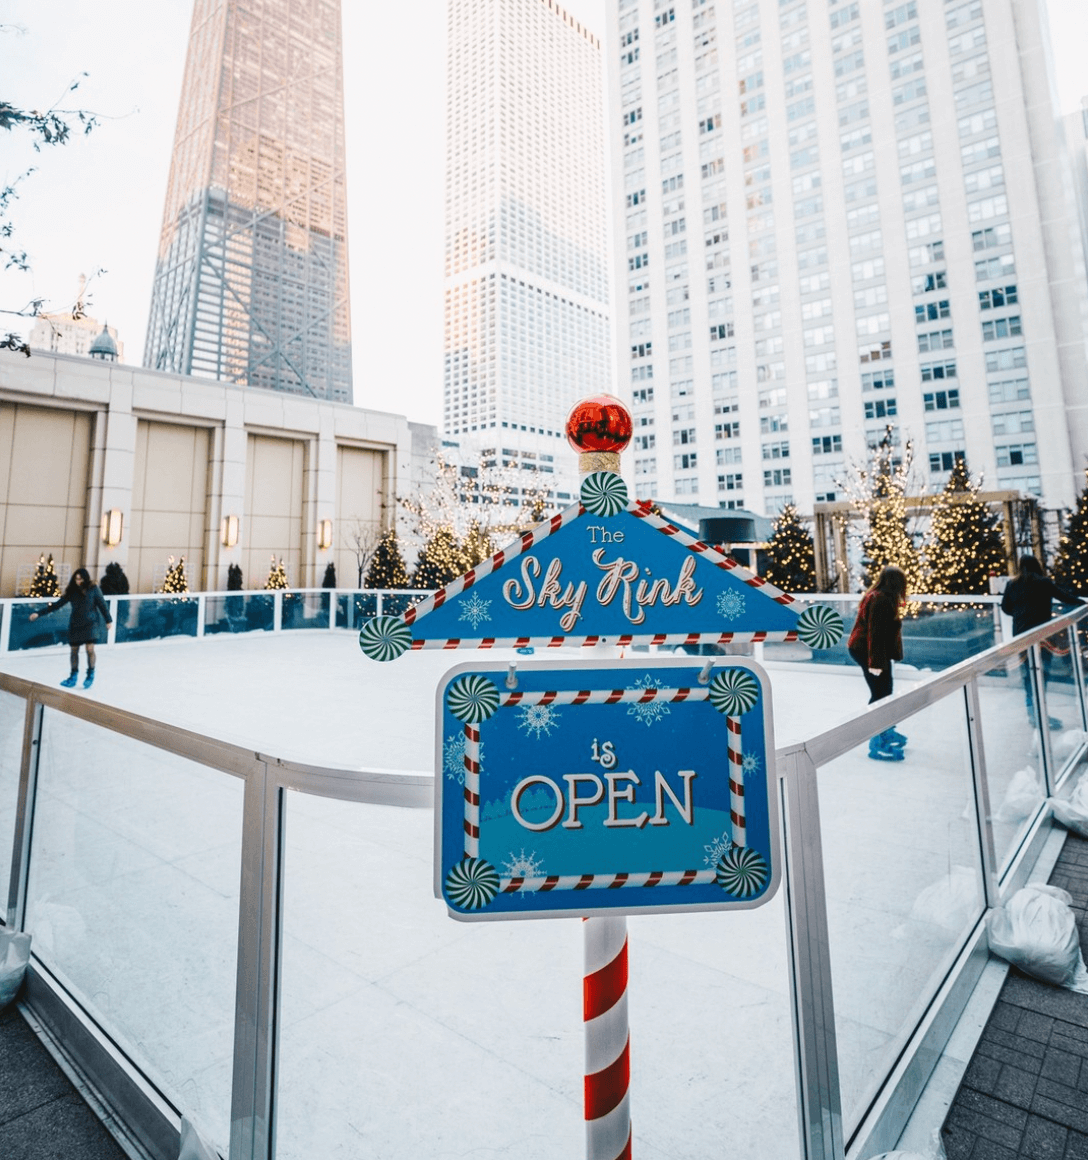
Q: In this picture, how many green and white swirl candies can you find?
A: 7